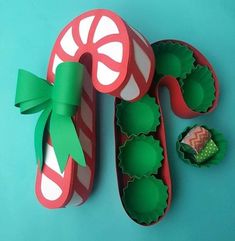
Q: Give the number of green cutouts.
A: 6